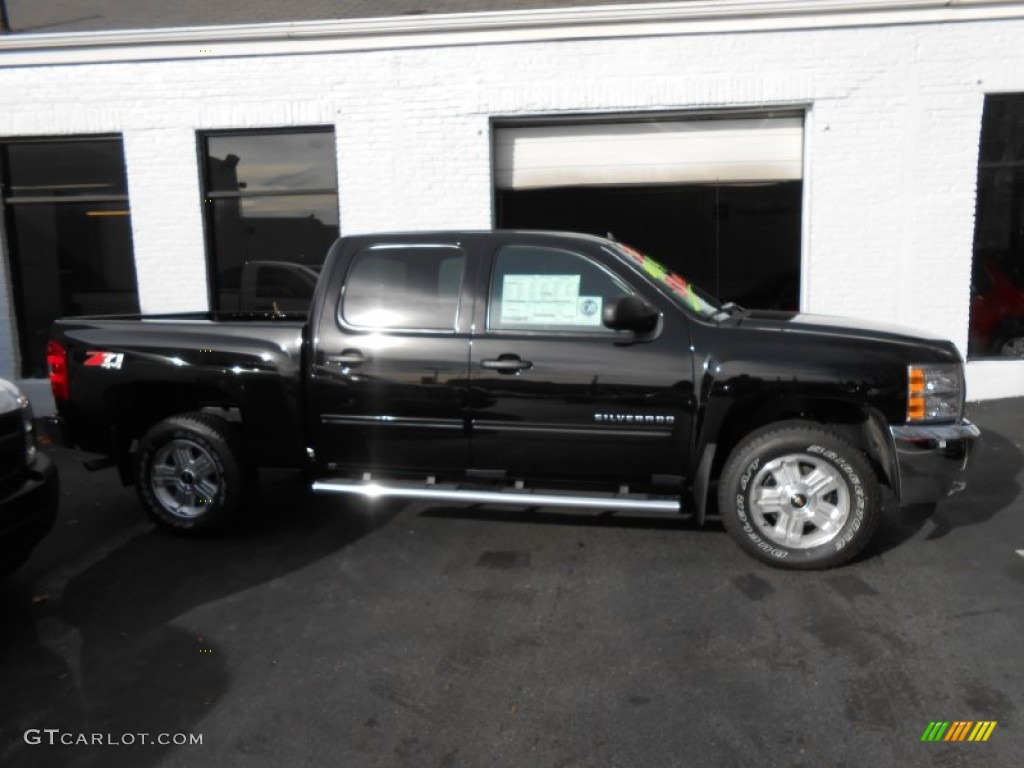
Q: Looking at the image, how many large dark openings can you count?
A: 4